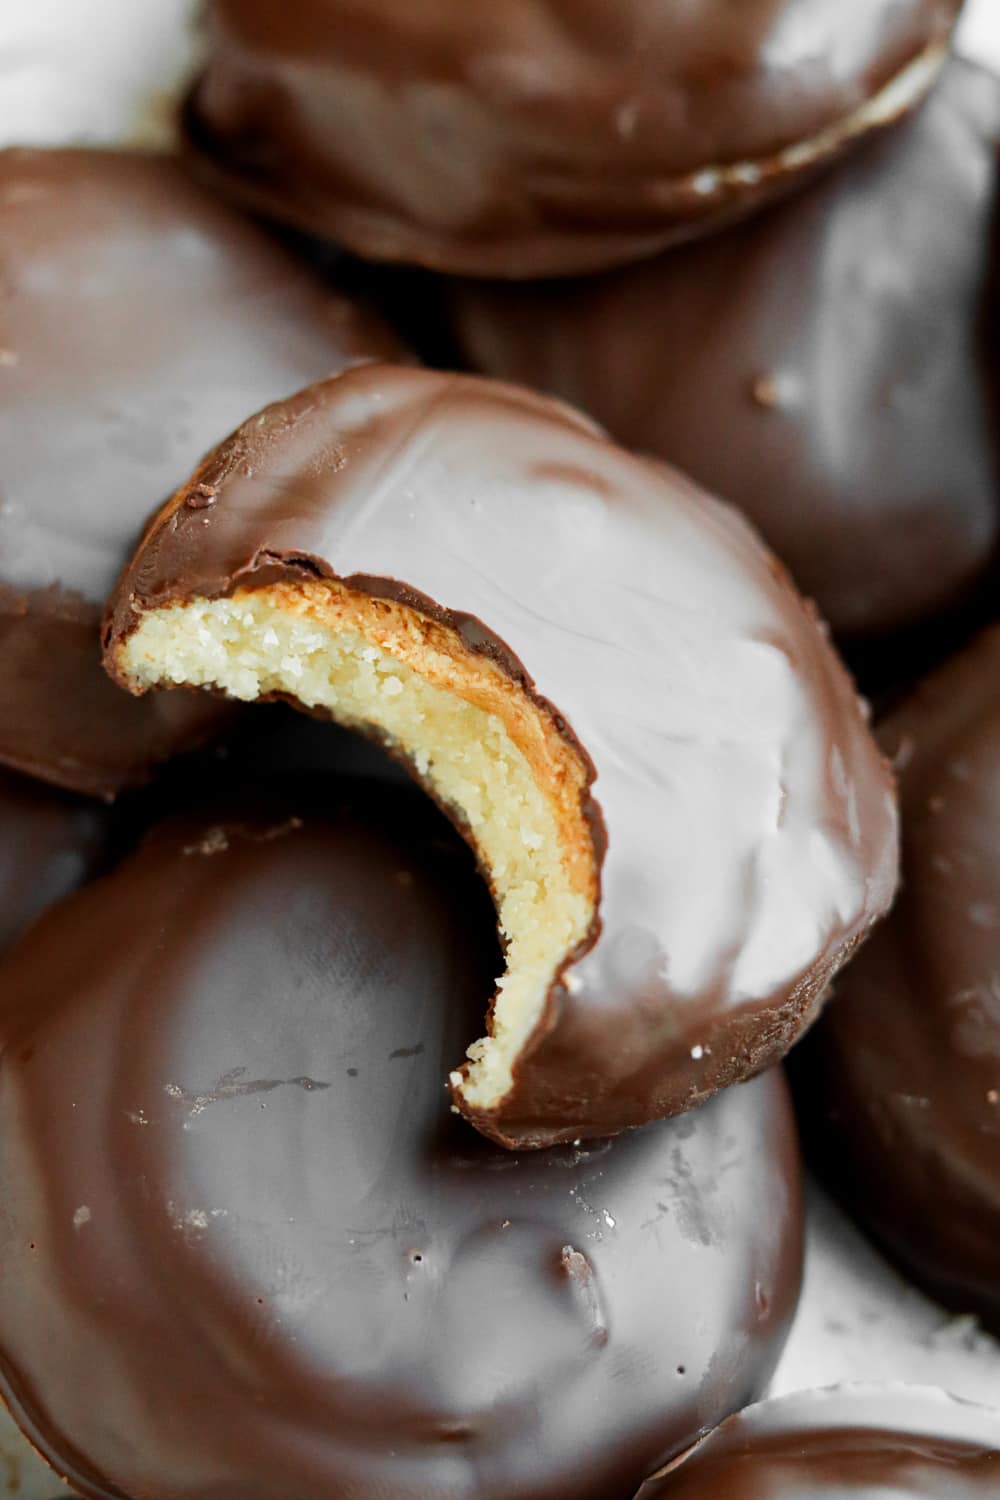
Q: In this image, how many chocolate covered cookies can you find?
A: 8